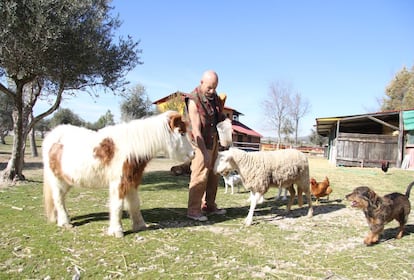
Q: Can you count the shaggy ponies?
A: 1